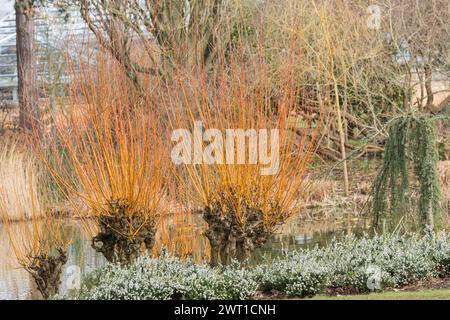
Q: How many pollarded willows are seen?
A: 3